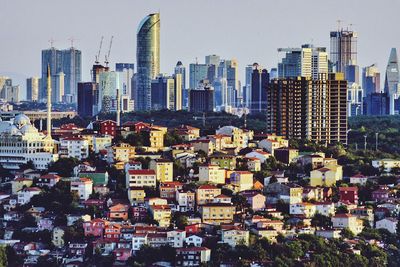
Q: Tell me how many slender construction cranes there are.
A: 6